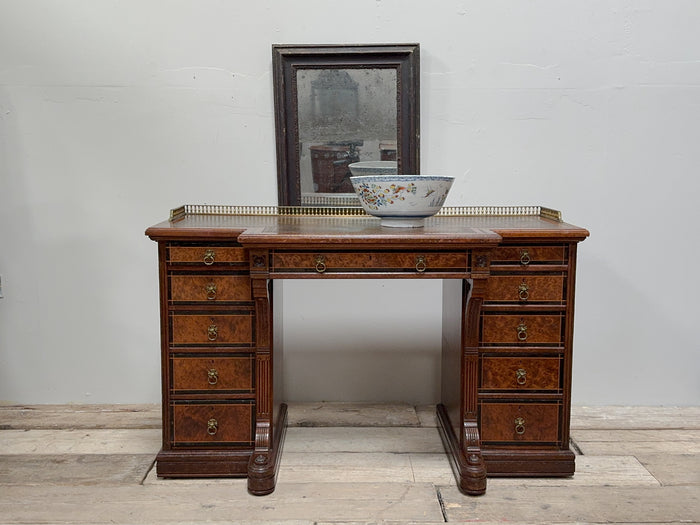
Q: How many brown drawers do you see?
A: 11